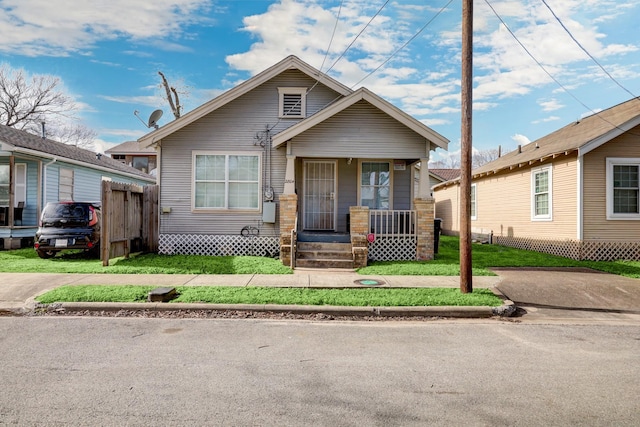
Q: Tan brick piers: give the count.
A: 3